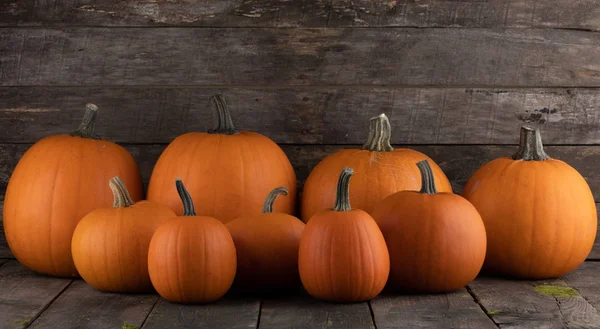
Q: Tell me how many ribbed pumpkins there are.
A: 9